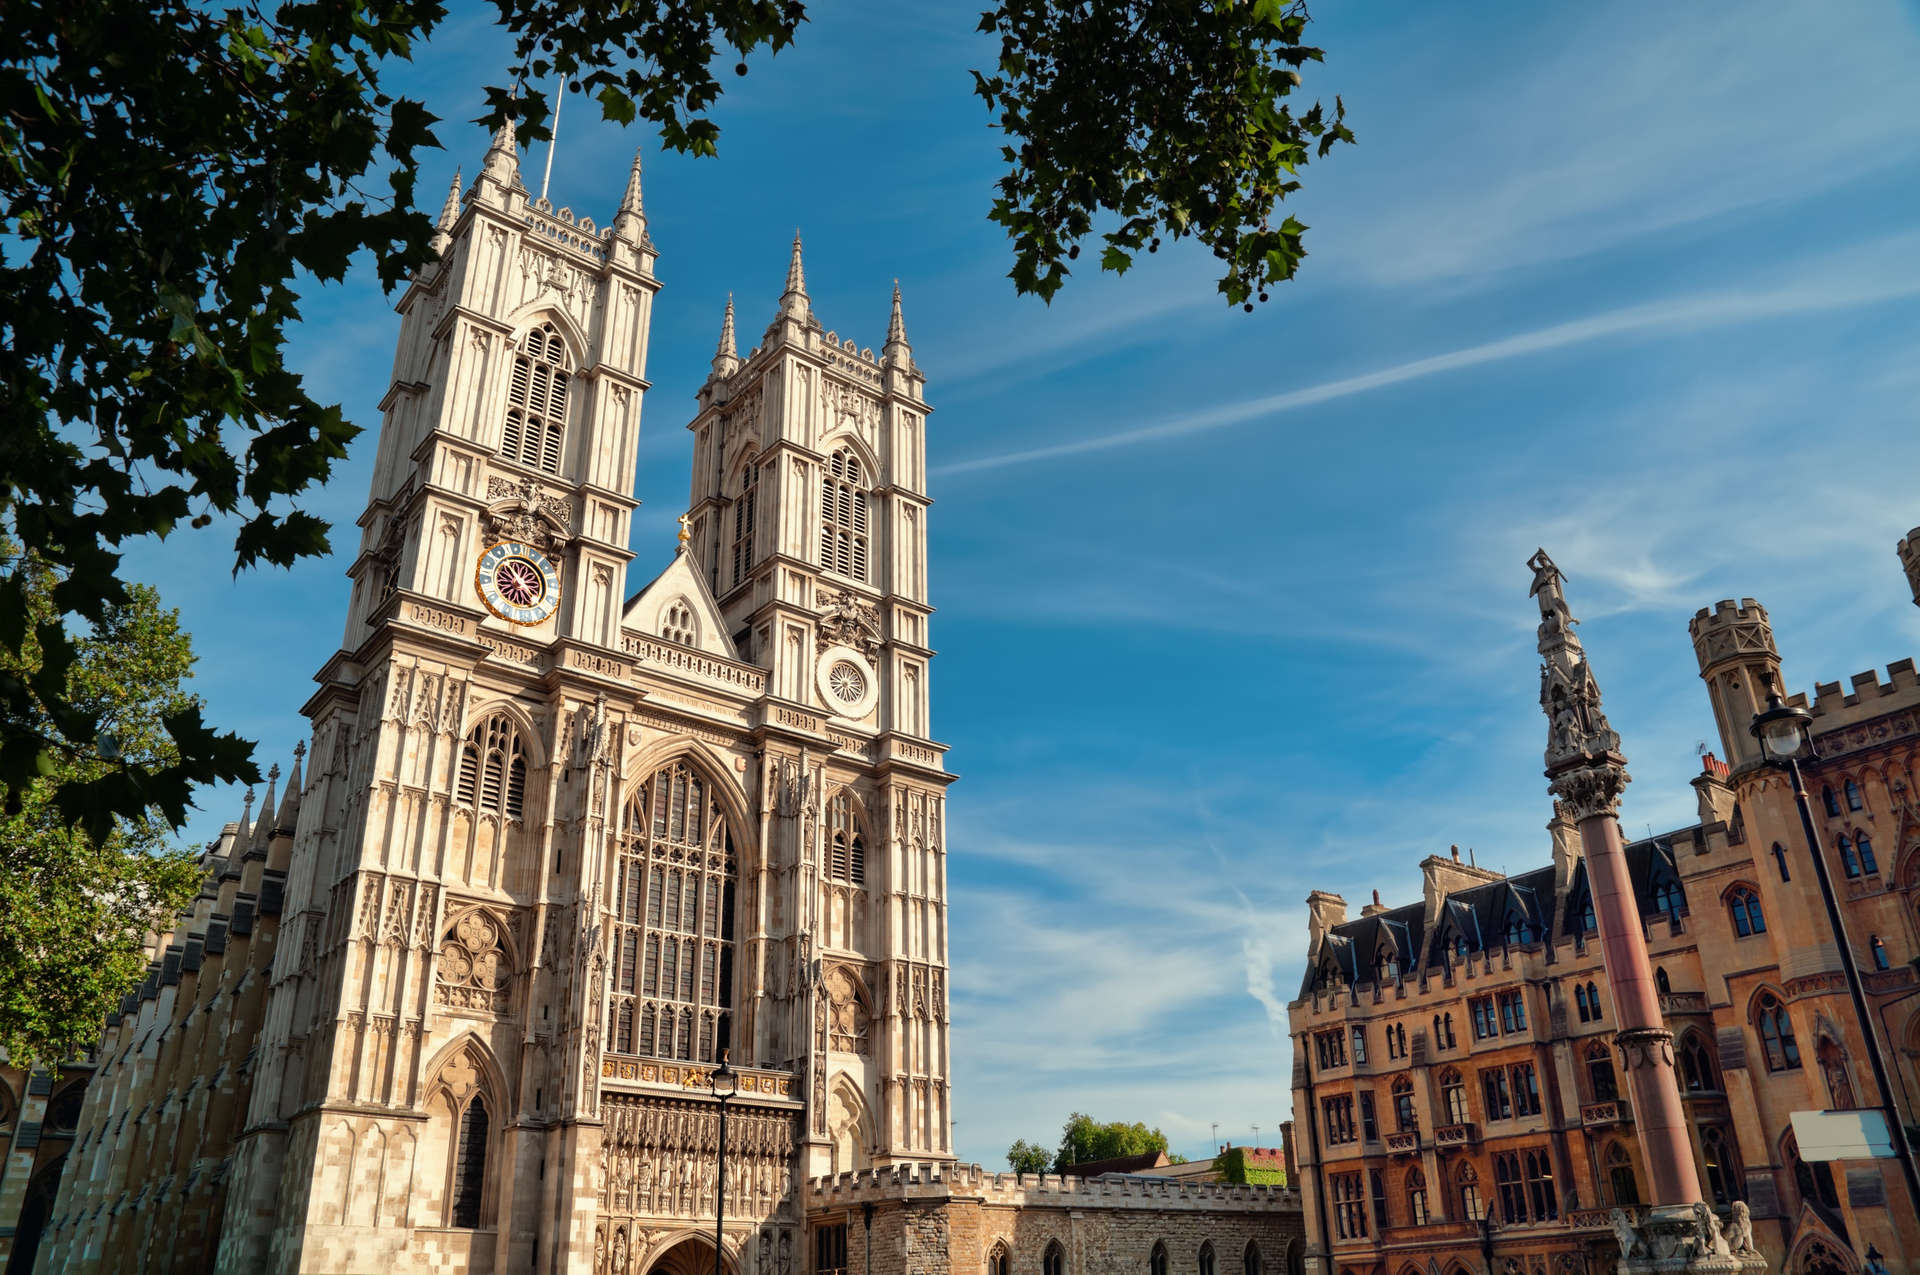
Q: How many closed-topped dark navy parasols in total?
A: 0